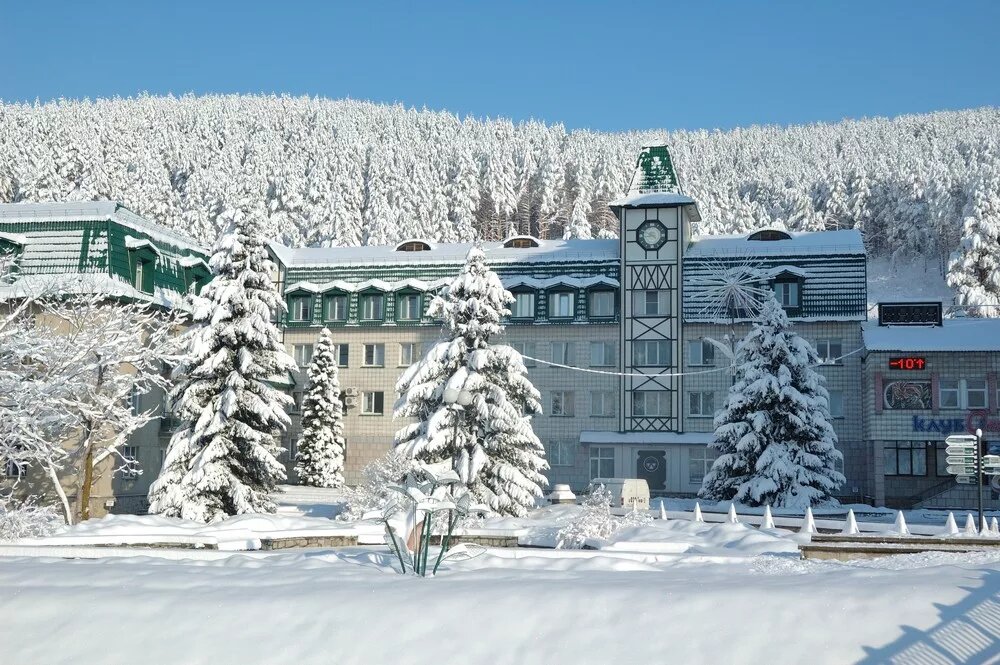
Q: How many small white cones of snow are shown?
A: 11